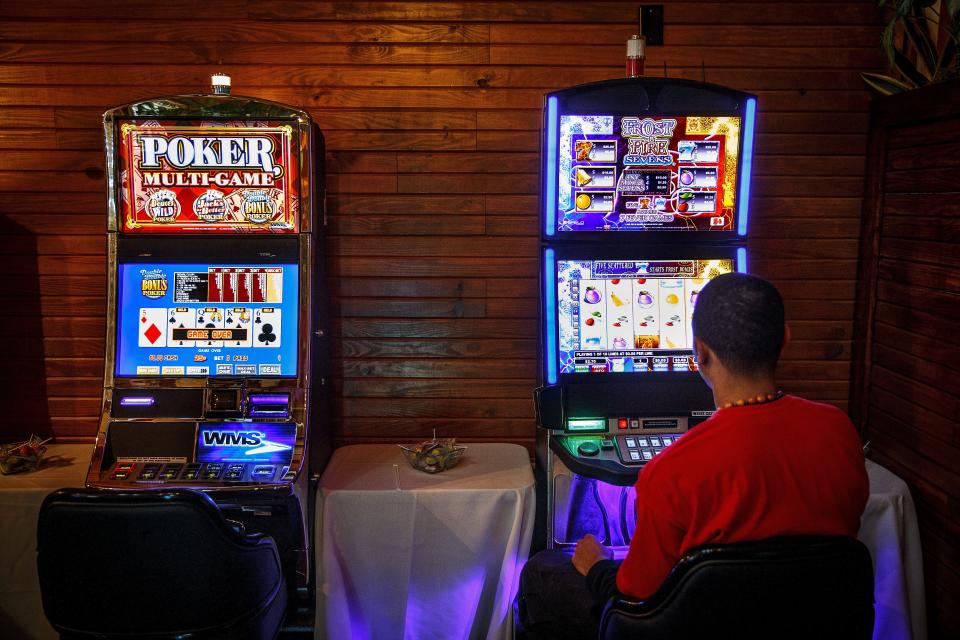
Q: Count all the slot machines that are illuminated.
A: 2